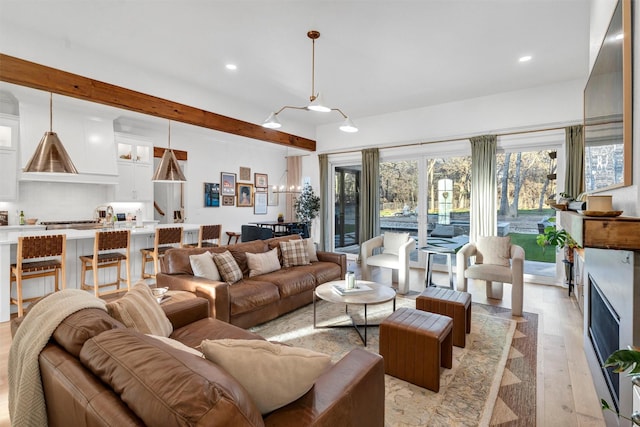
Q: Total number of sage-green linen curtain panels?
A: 4